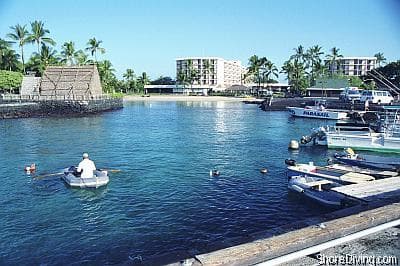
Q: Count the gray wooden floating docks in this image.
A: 1